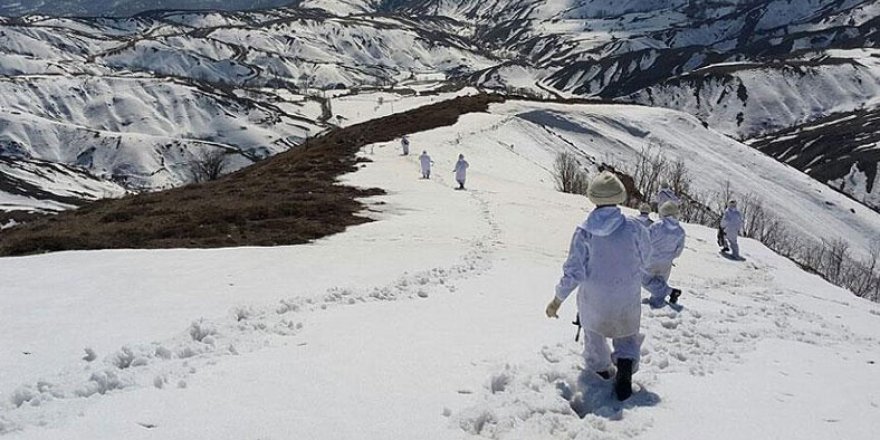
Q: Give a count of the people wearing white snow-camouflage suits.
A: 8